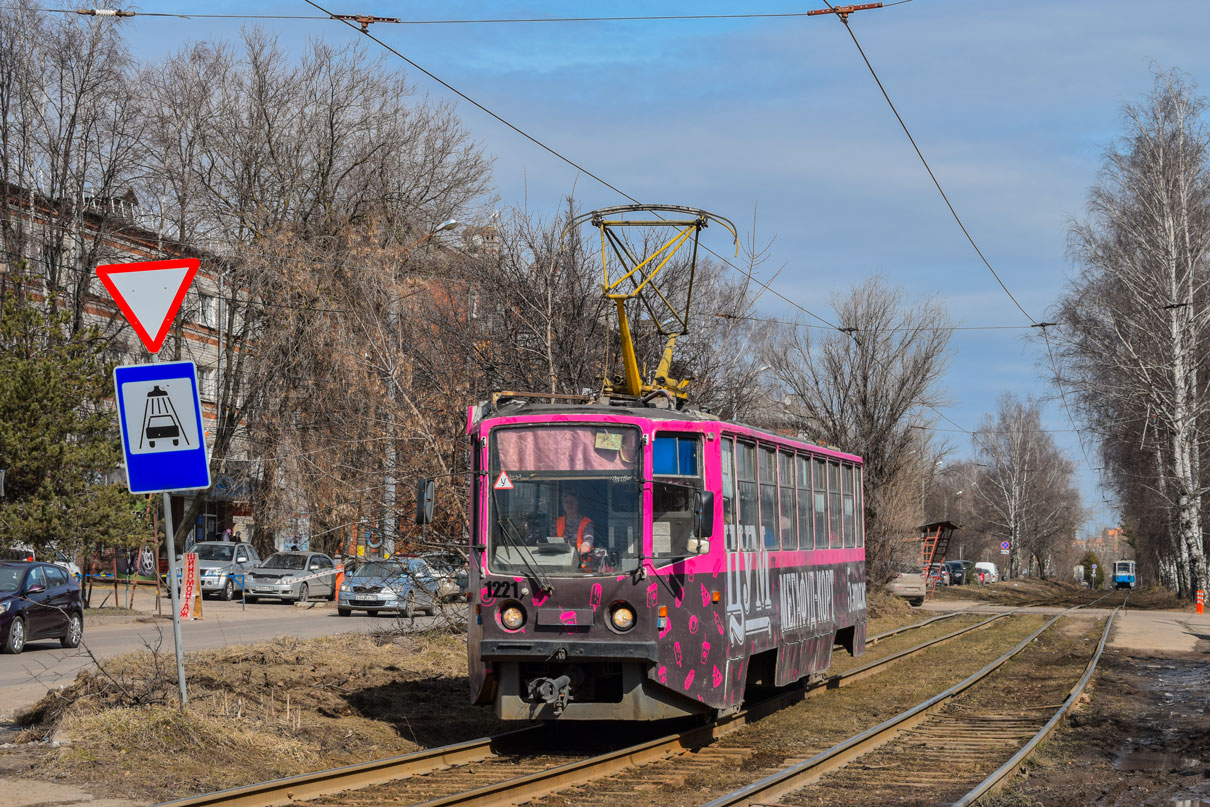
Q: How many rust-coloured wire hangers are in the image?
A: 2